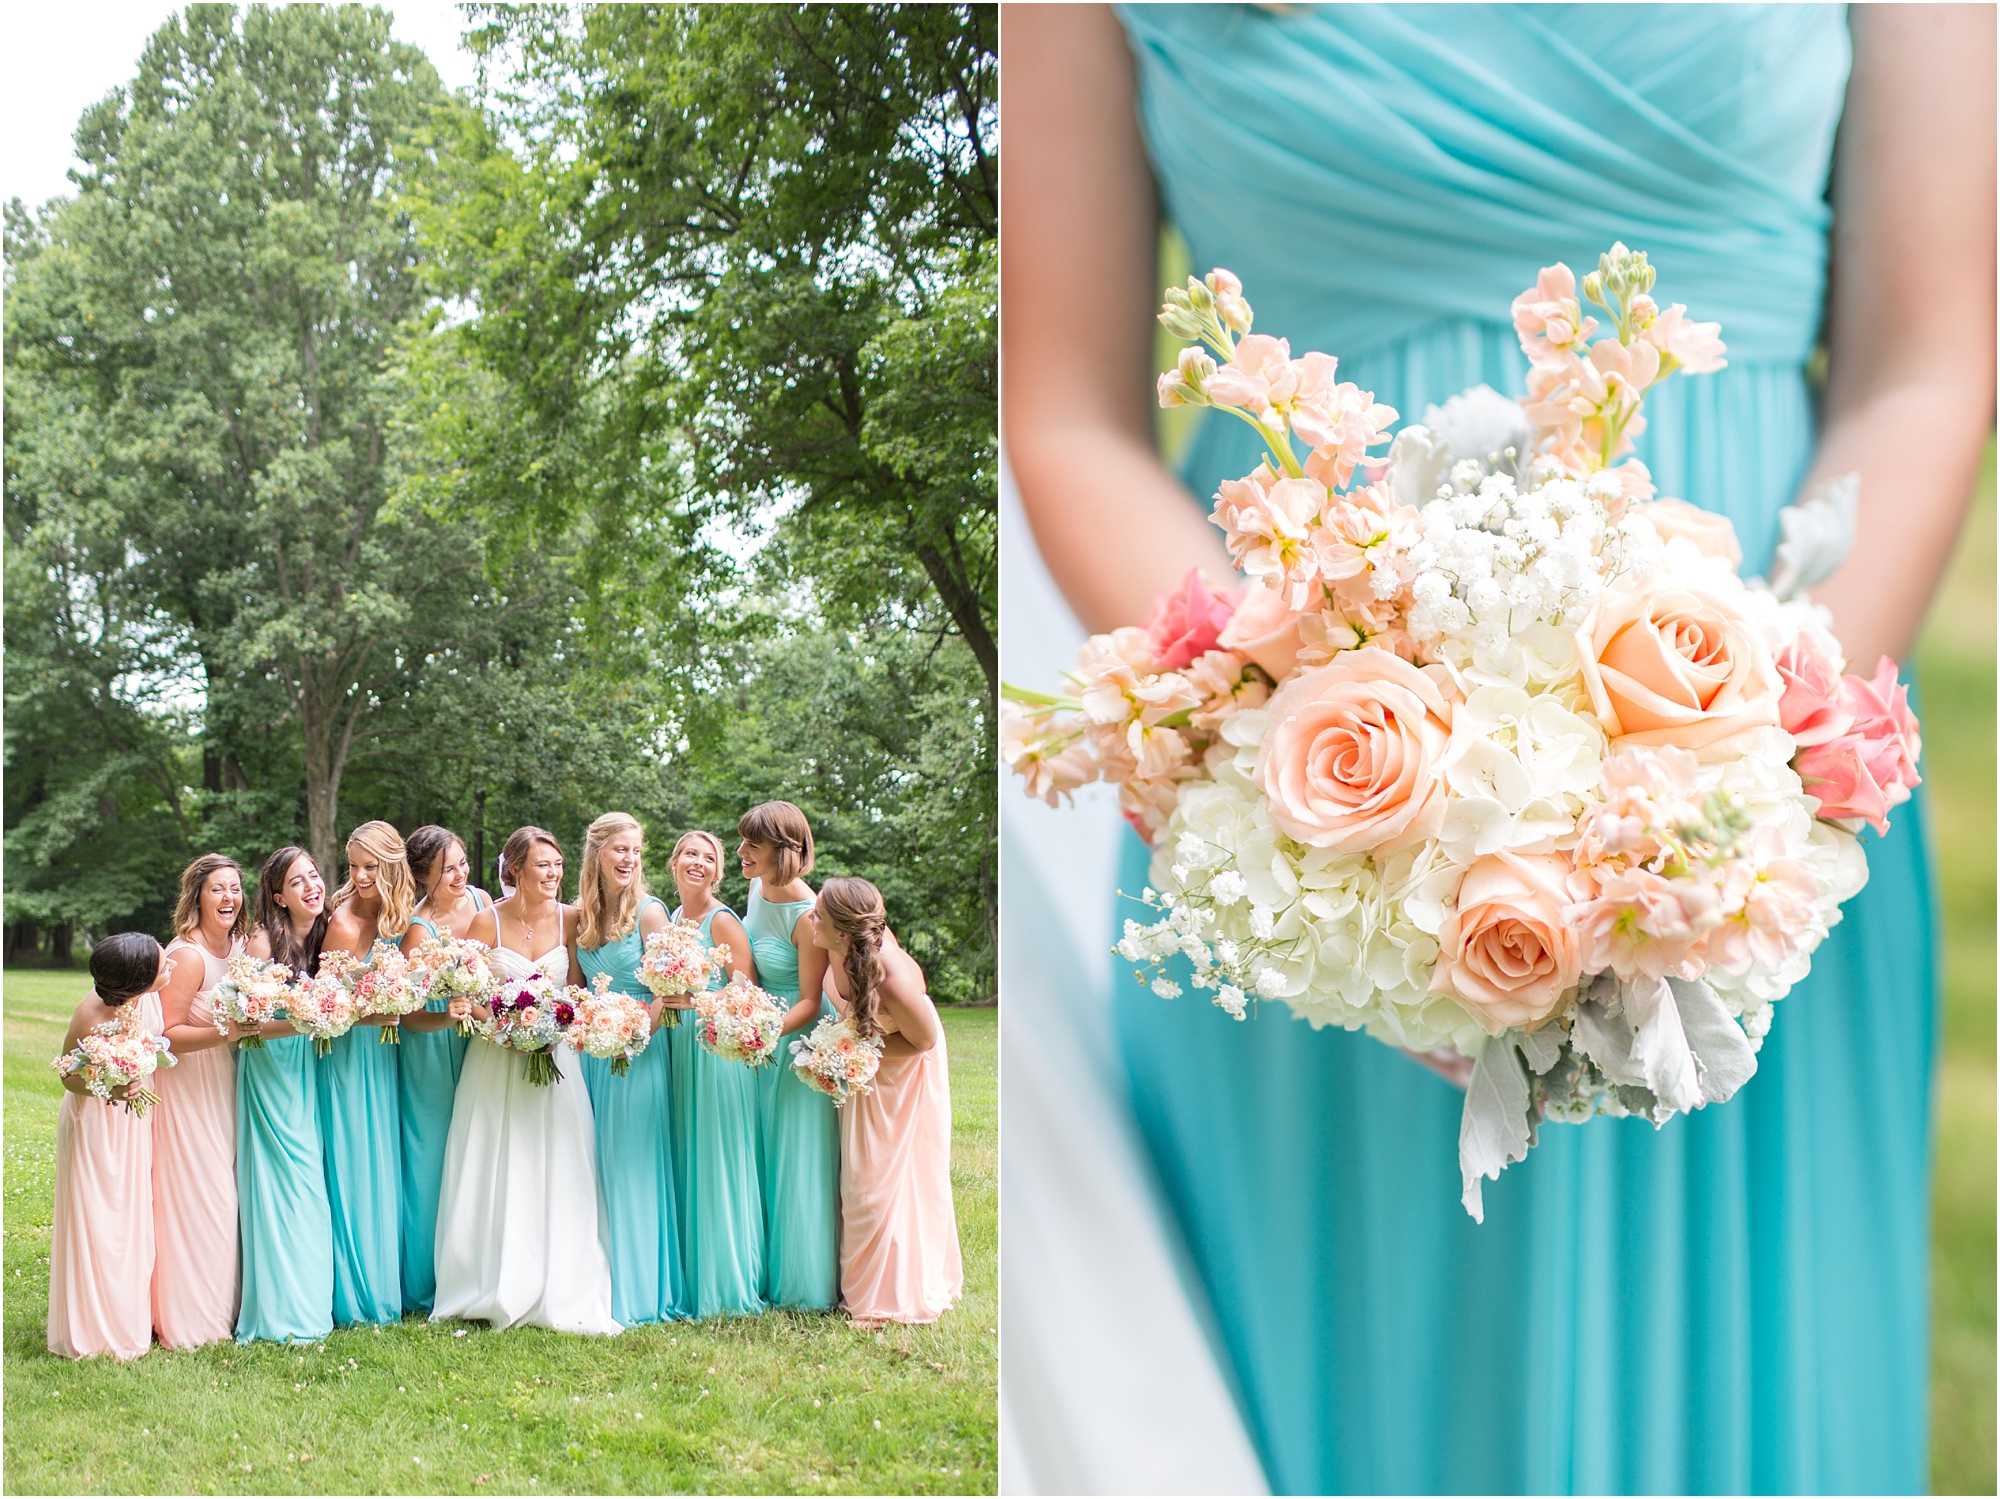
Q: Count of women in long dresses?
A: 10